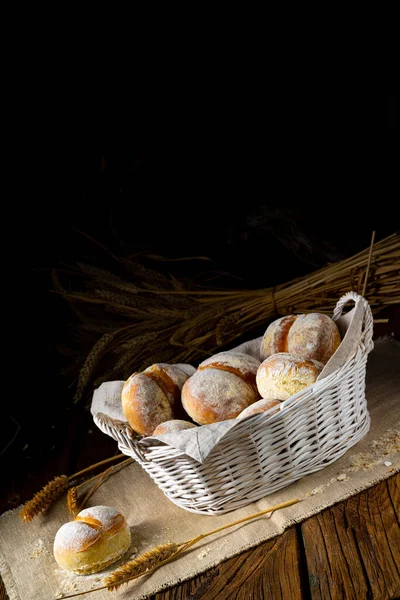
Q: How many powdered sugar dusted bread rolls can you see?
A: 7